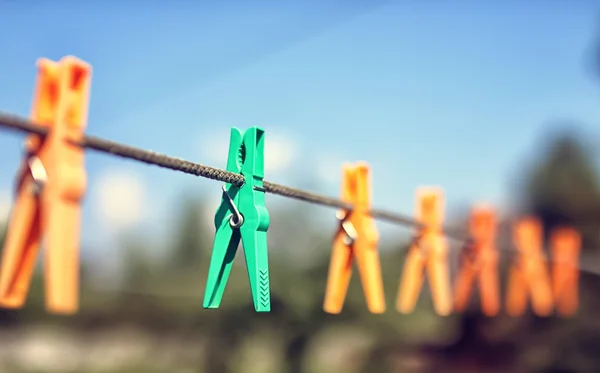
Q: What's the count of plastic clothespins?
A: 7